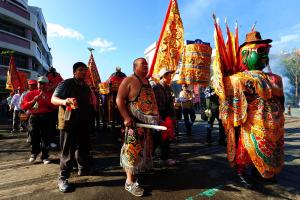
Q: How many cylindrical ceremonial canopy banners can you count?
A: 1